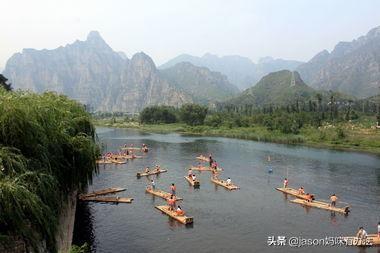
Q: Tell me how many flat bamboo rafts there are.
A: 15